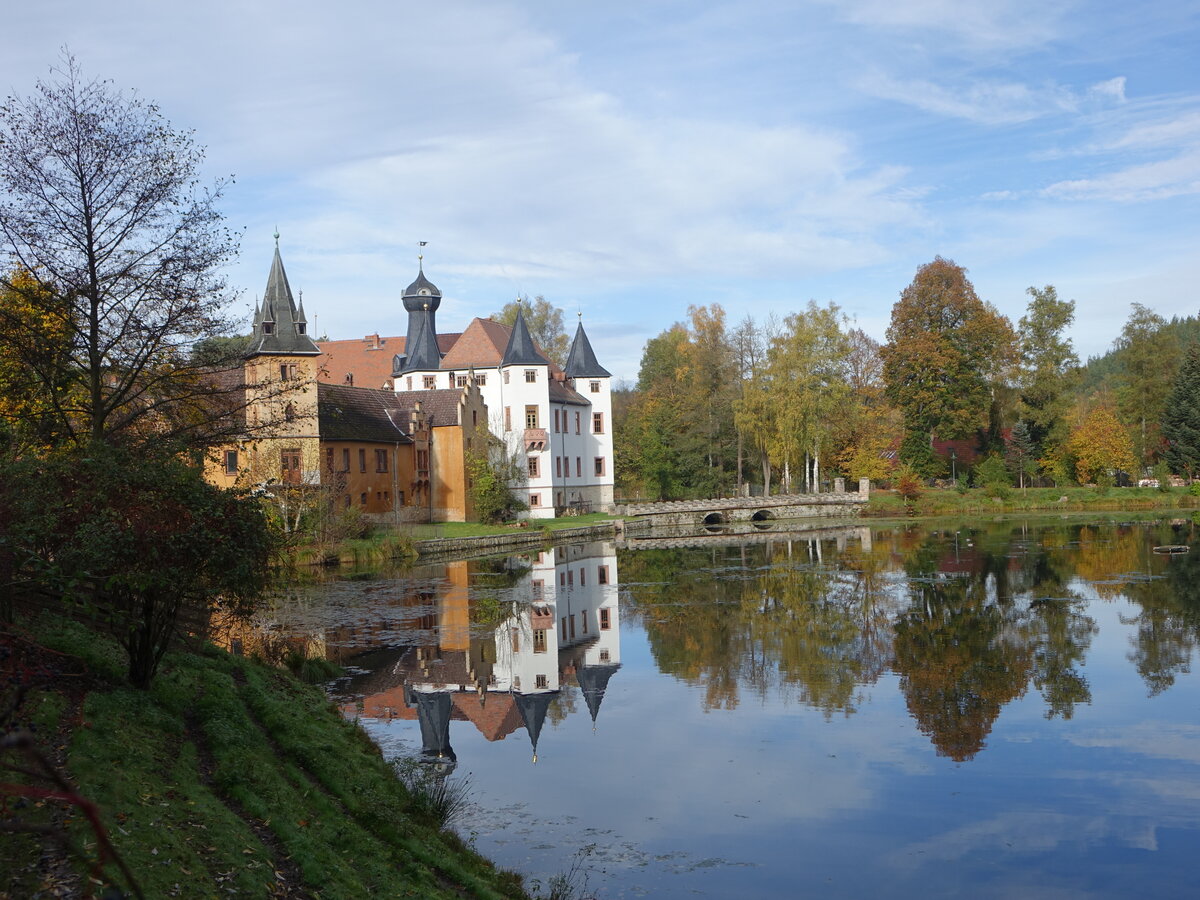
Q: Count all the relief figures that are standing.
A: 0